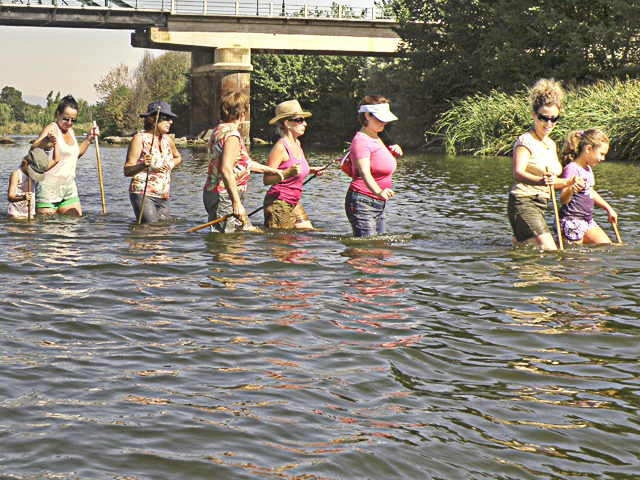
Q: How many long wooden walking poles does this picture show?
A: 7